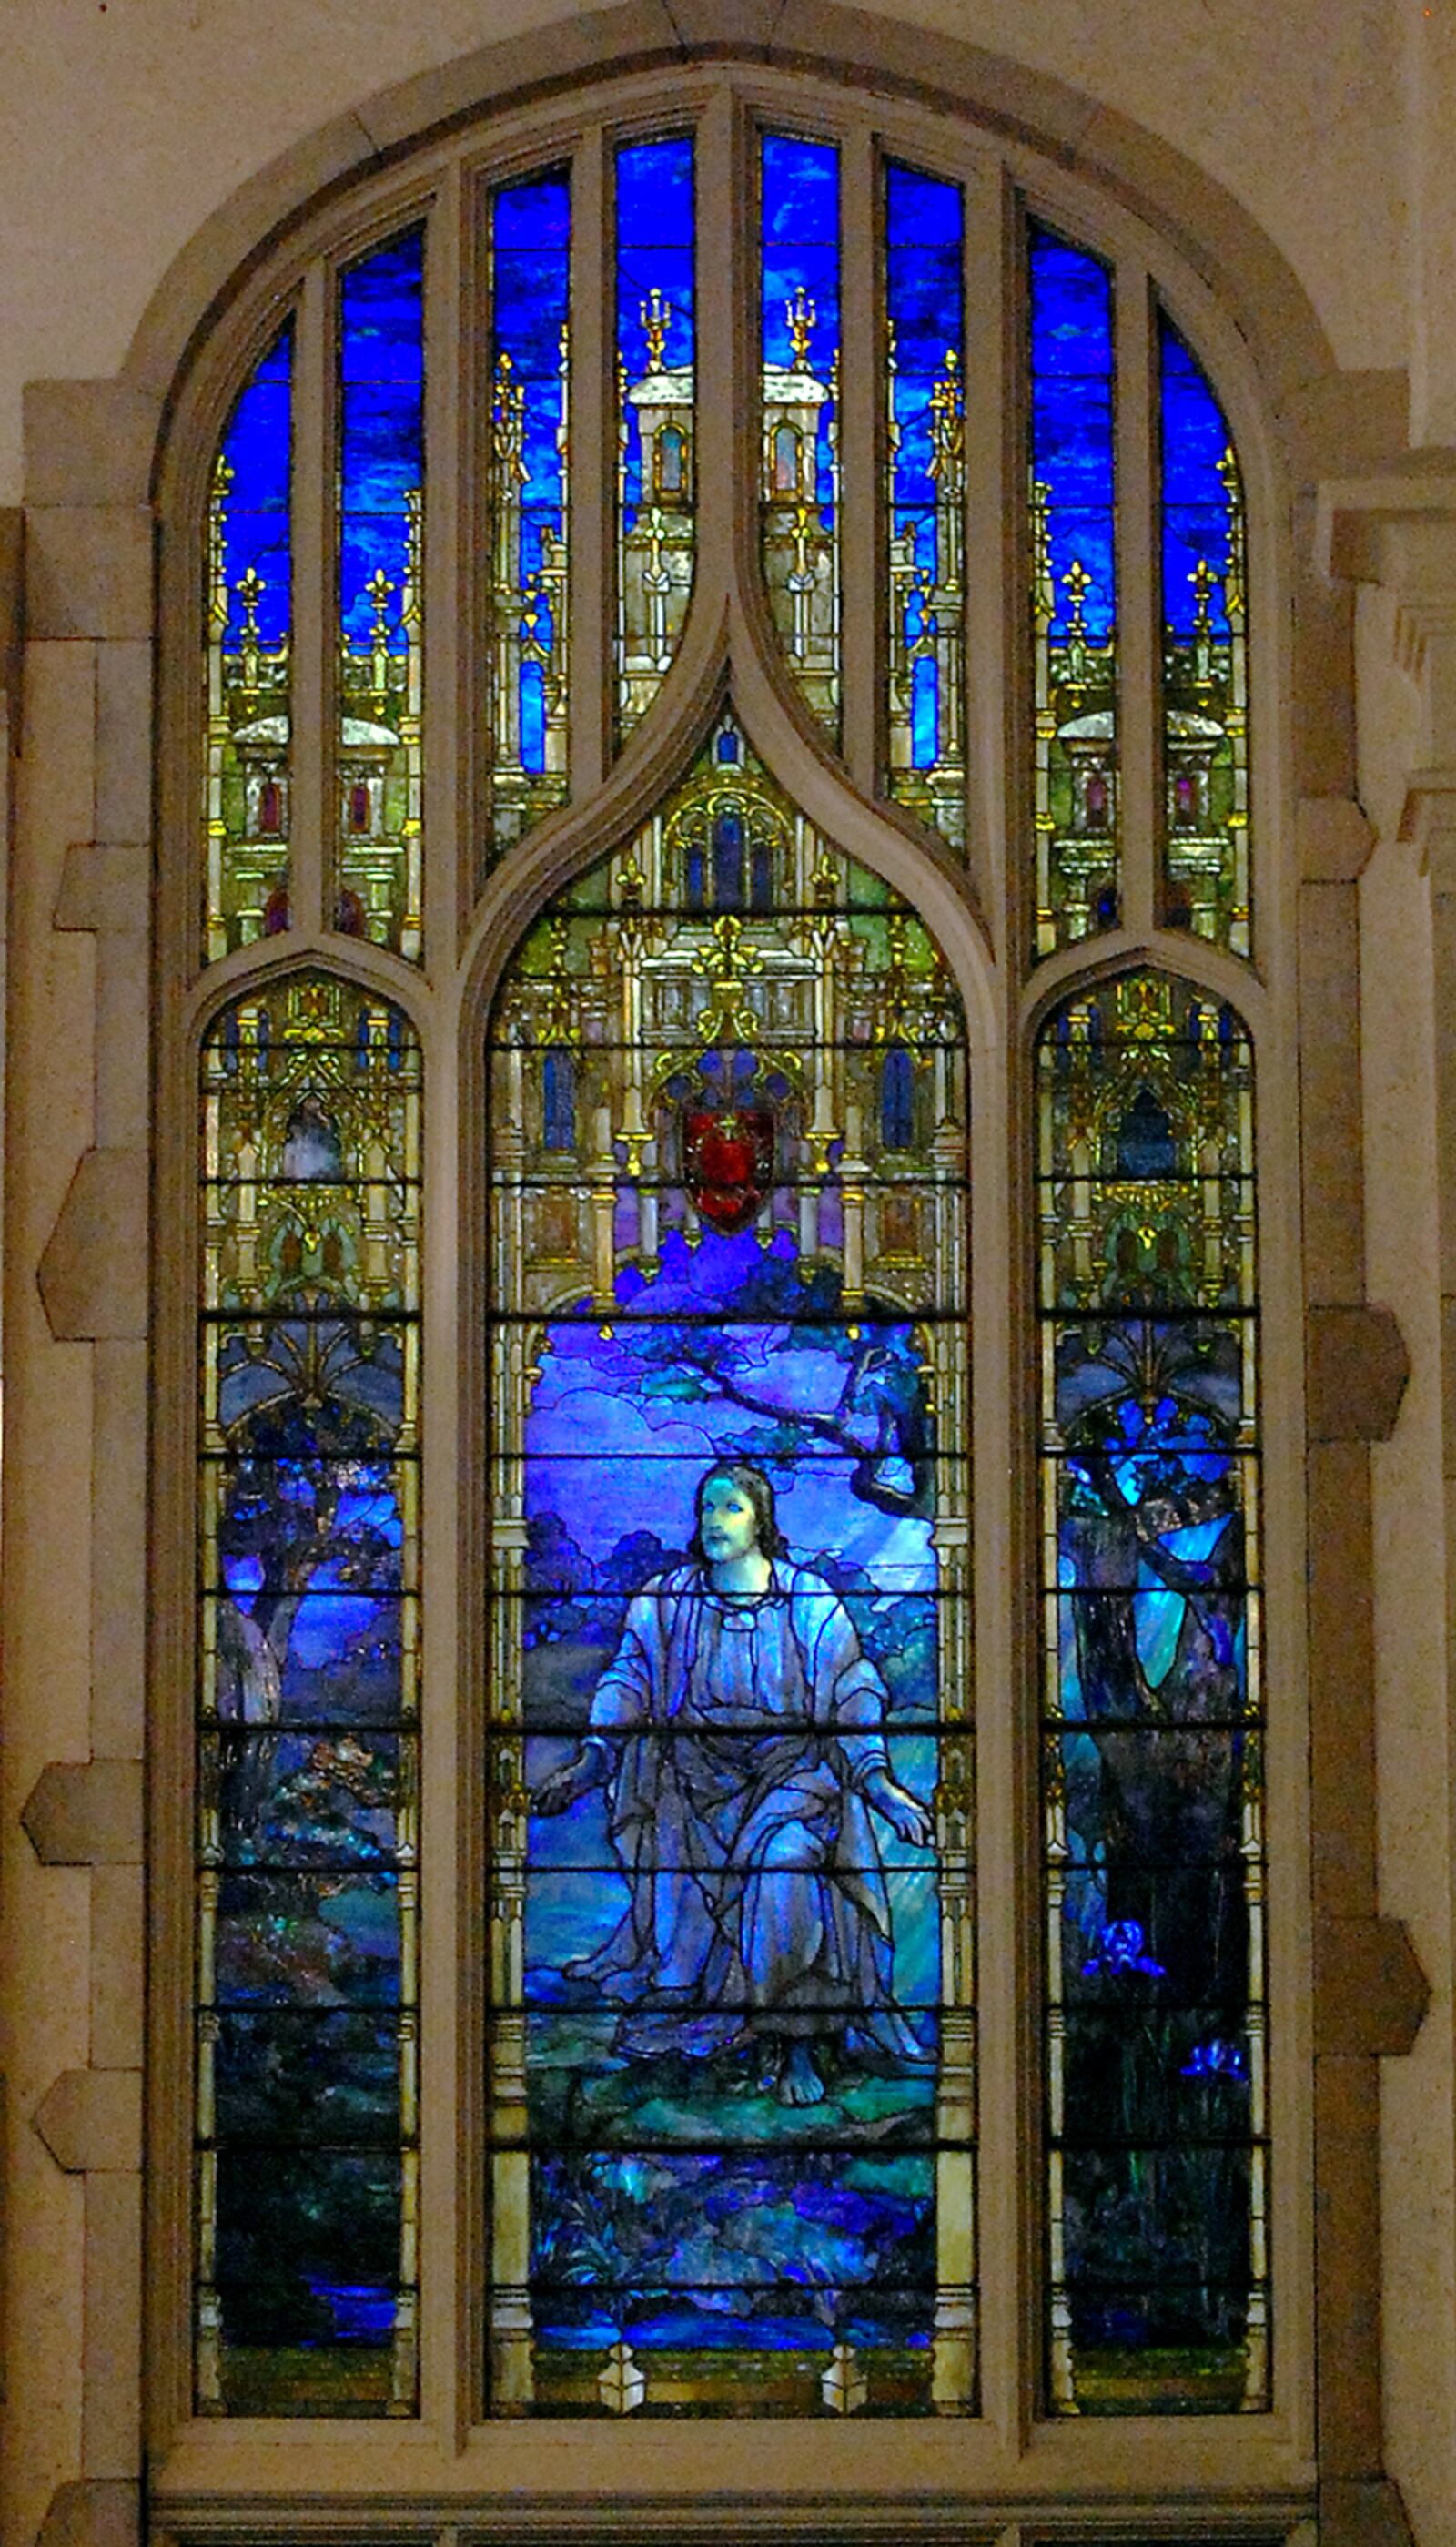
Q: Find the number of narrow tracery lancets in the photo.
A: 8